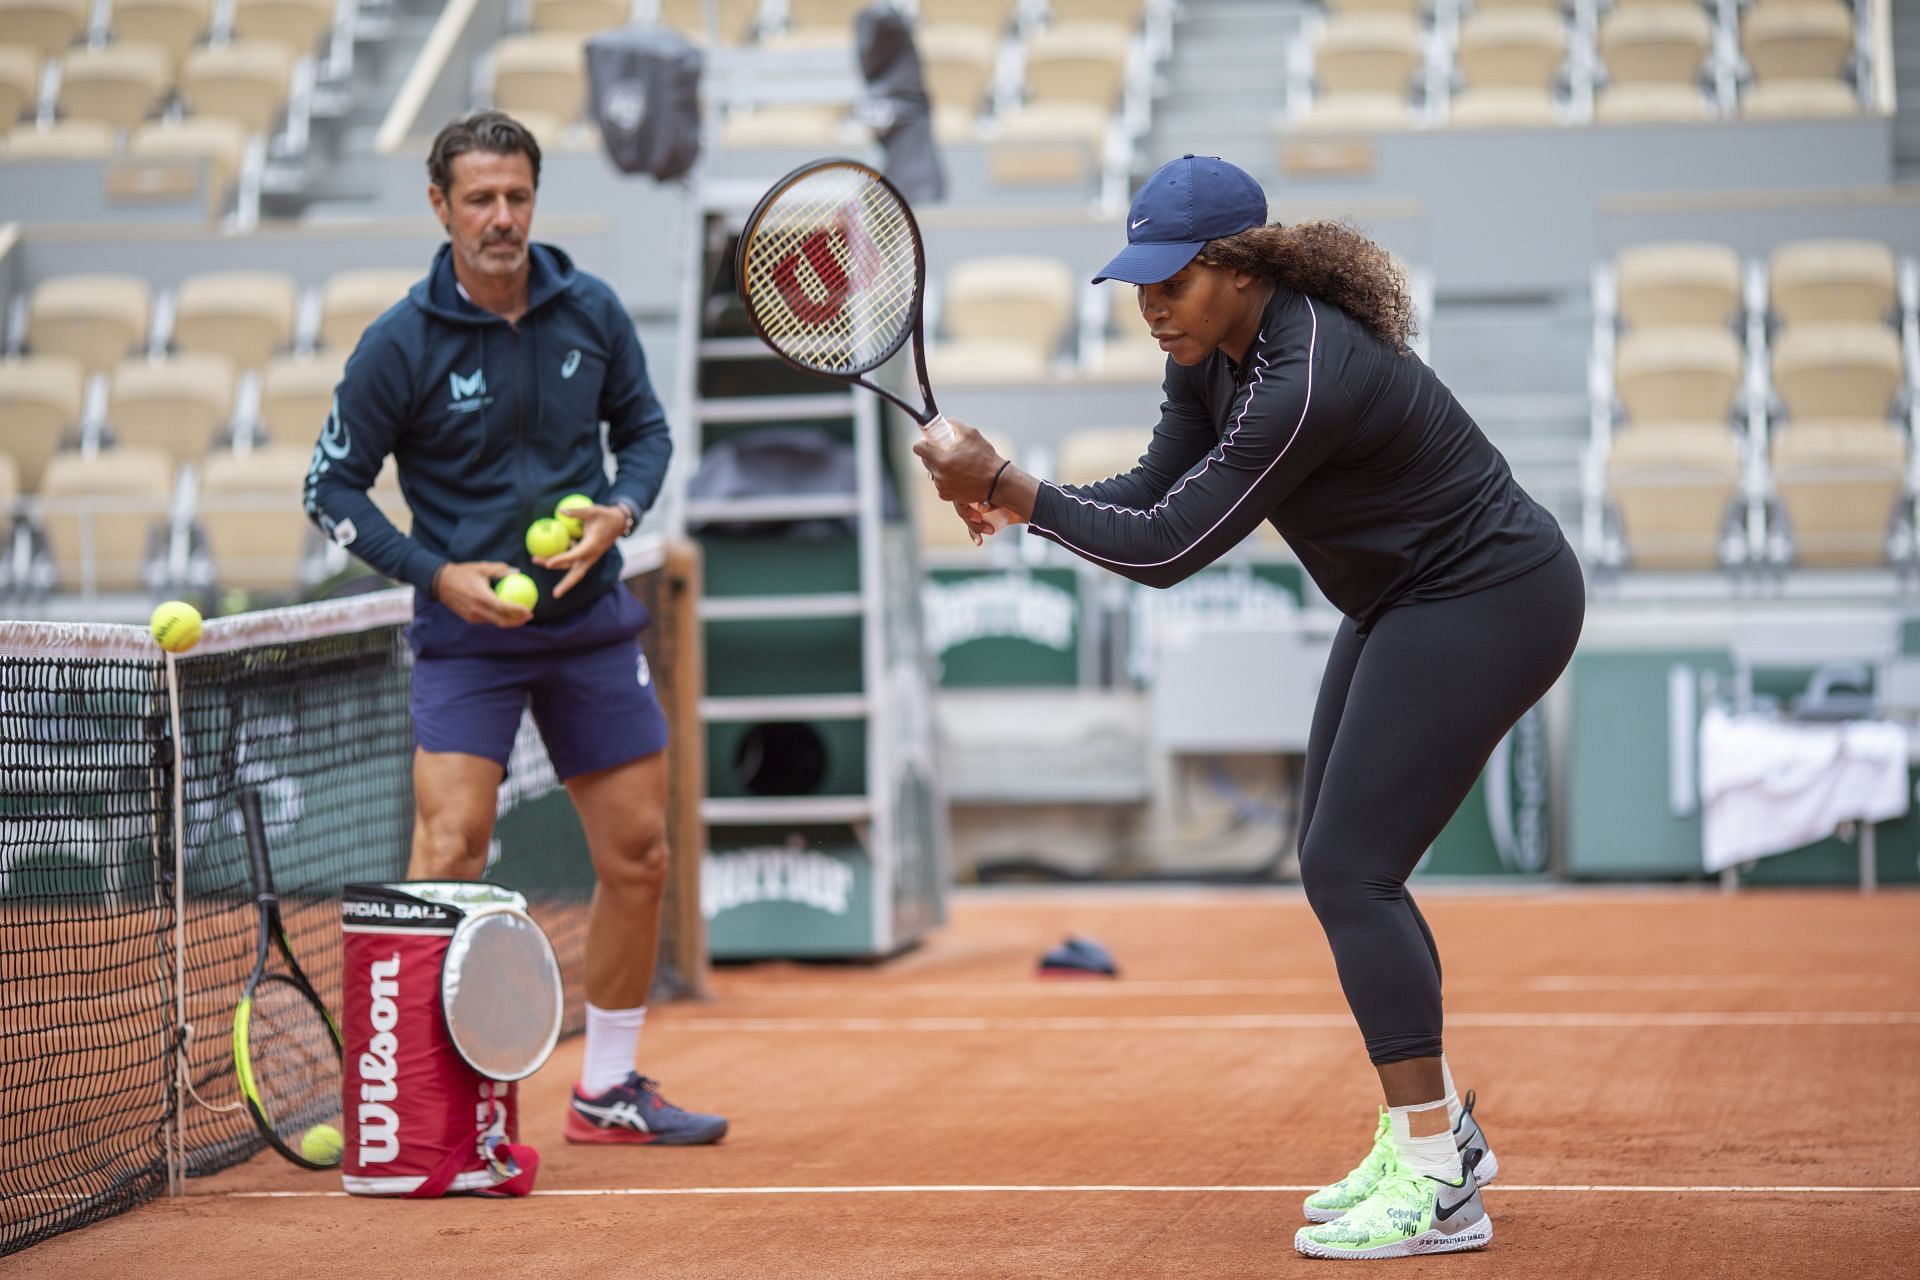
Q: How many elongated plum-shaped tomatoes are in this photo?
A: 0